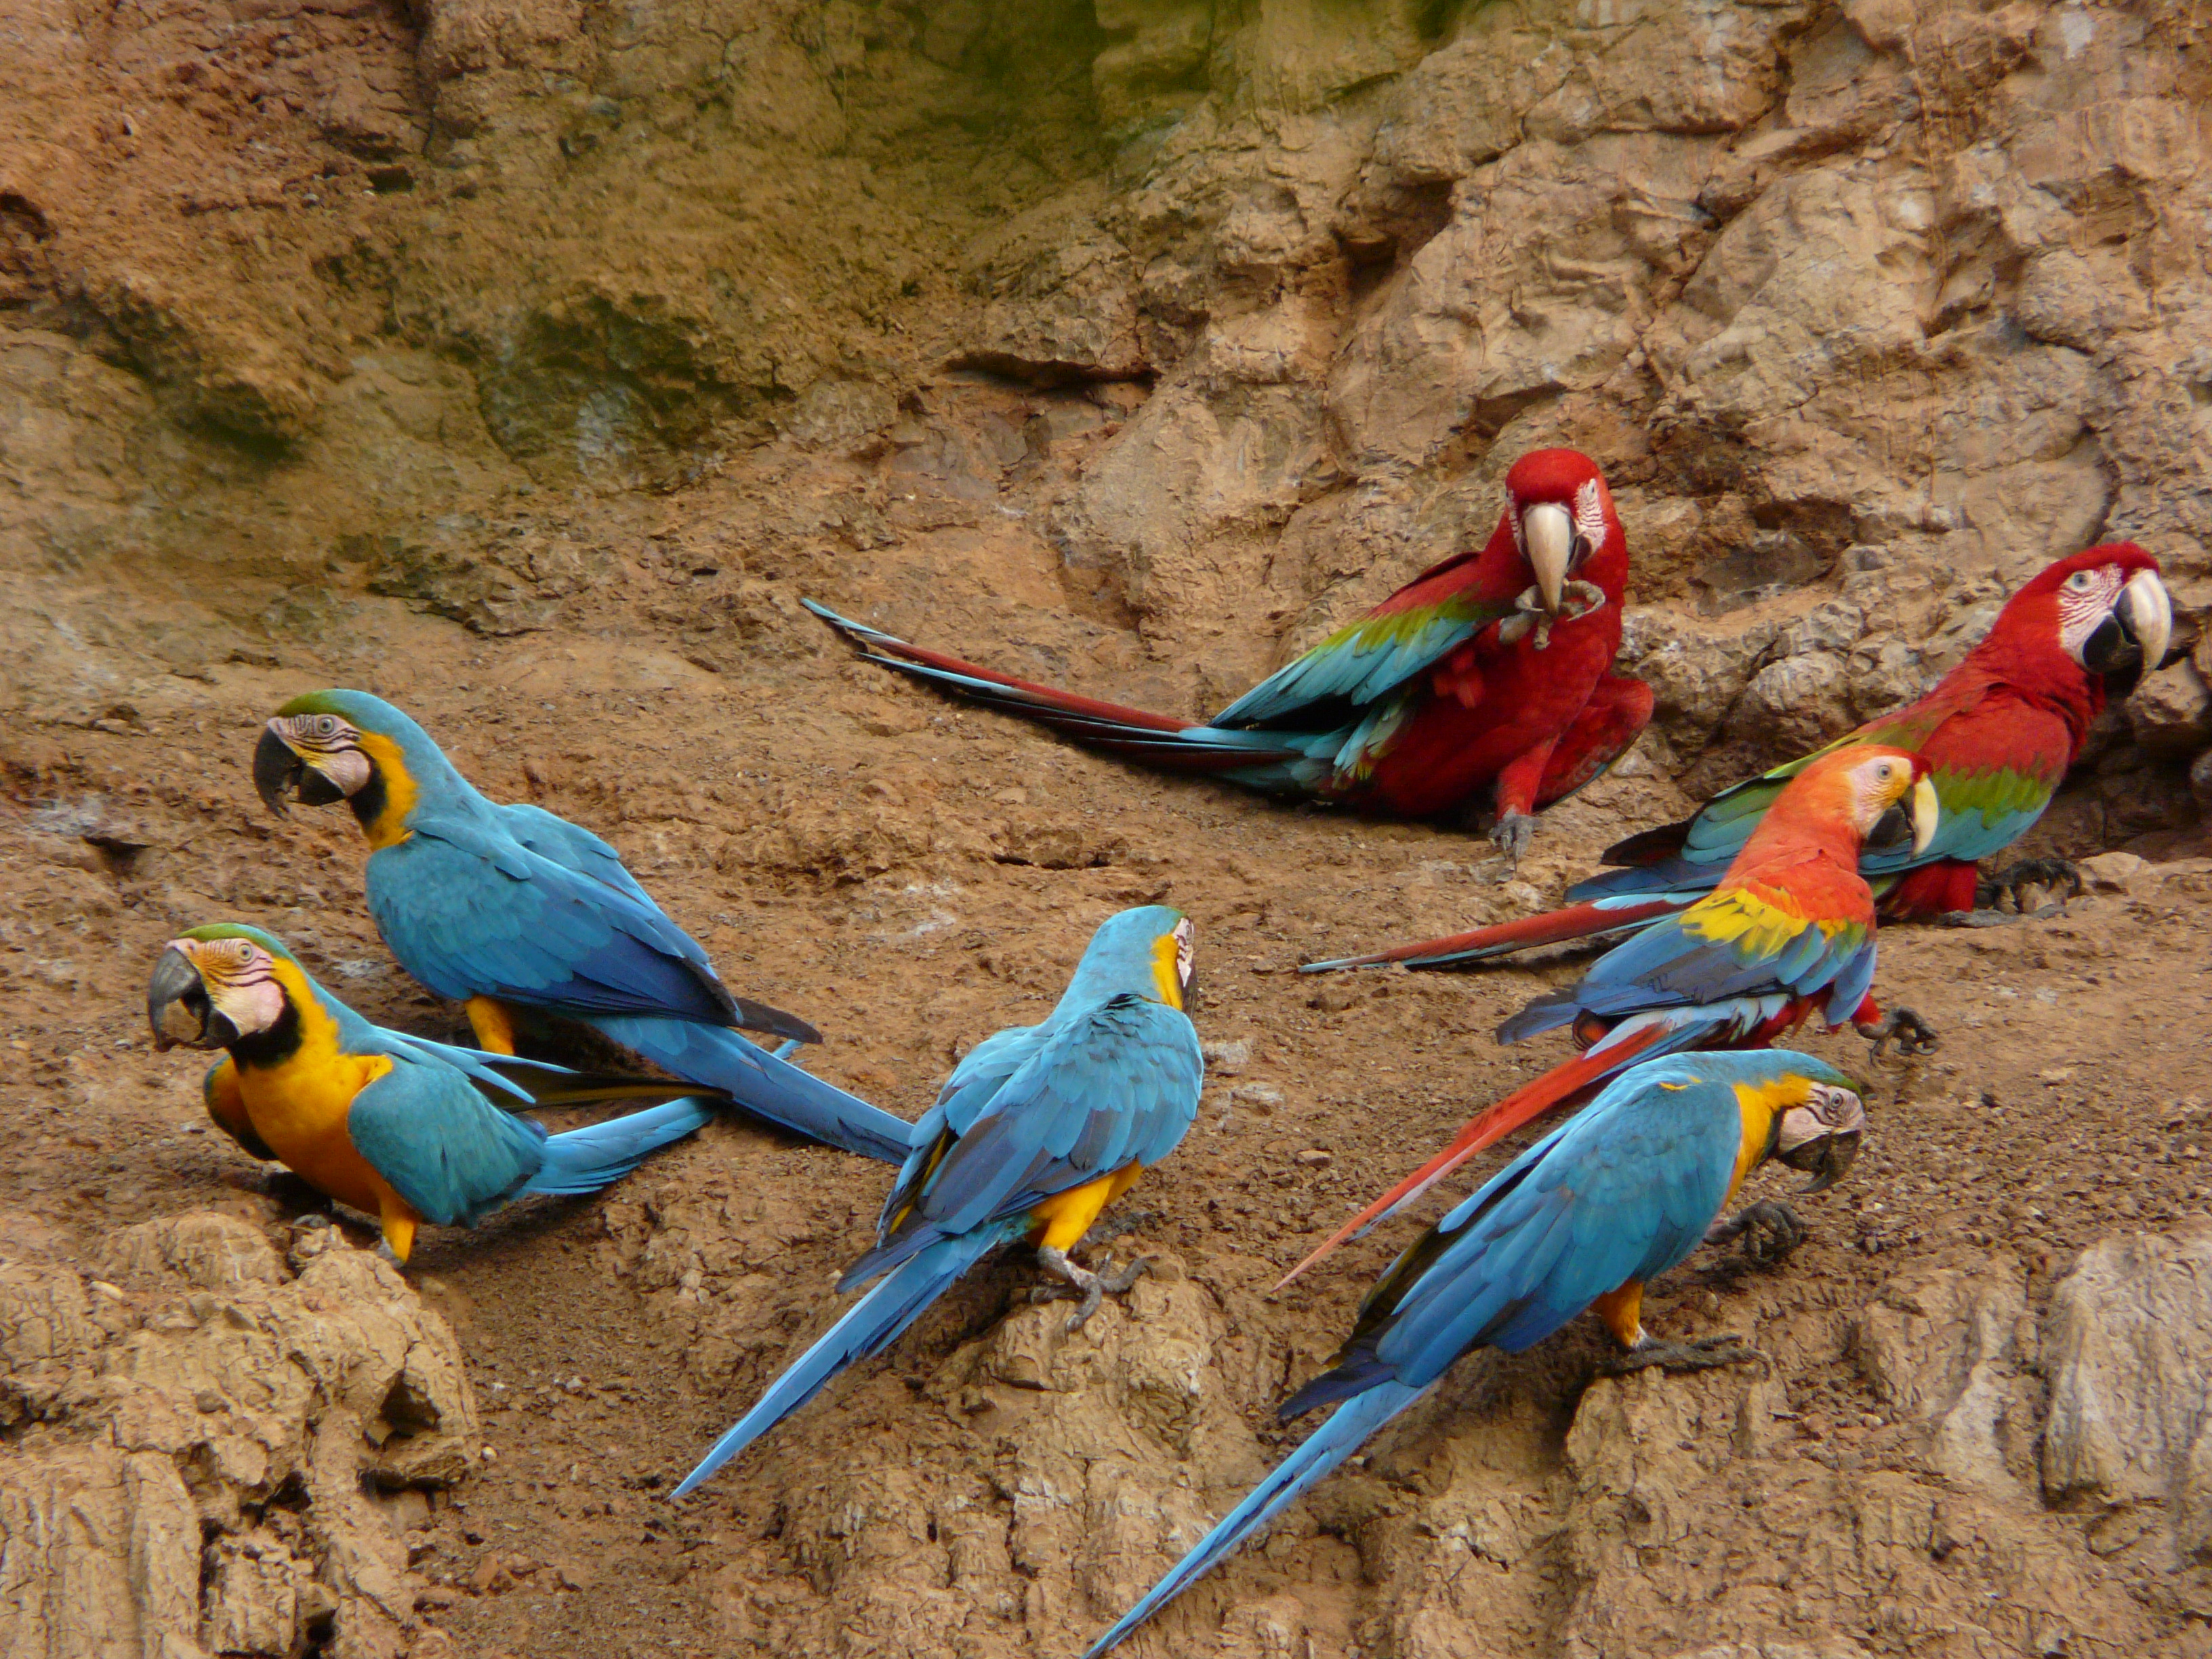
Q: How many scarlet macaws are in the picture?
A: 1